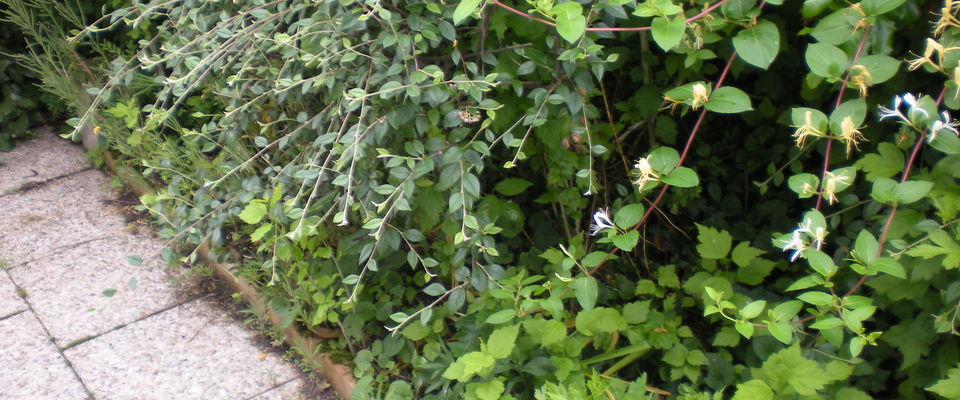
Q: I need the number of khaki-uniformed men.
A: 0